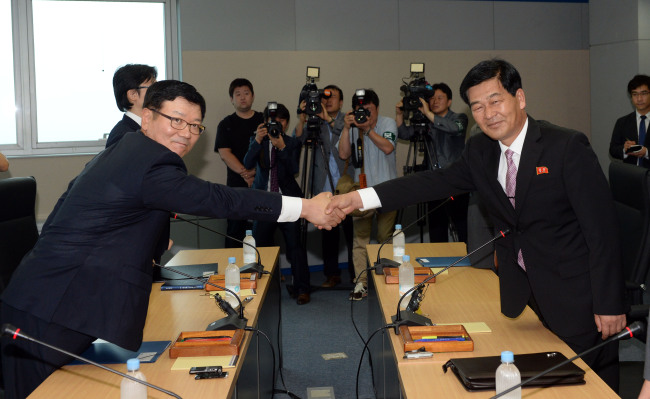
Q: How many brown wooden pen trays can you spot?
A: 4